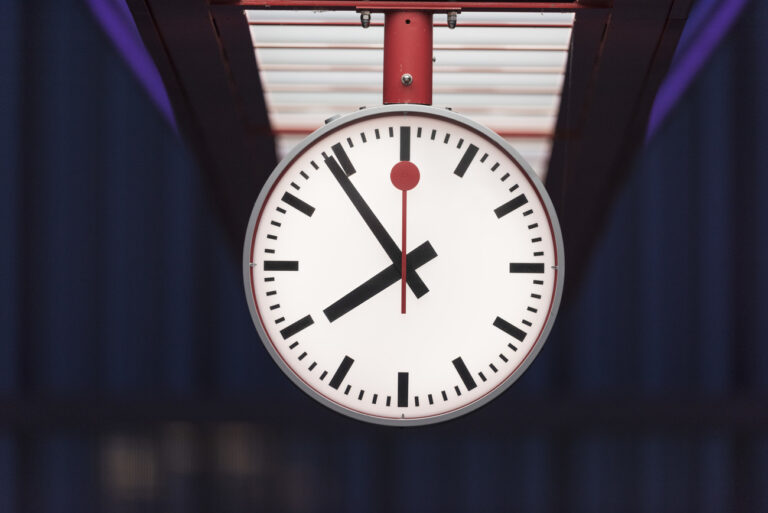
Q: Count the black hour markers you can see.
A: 12